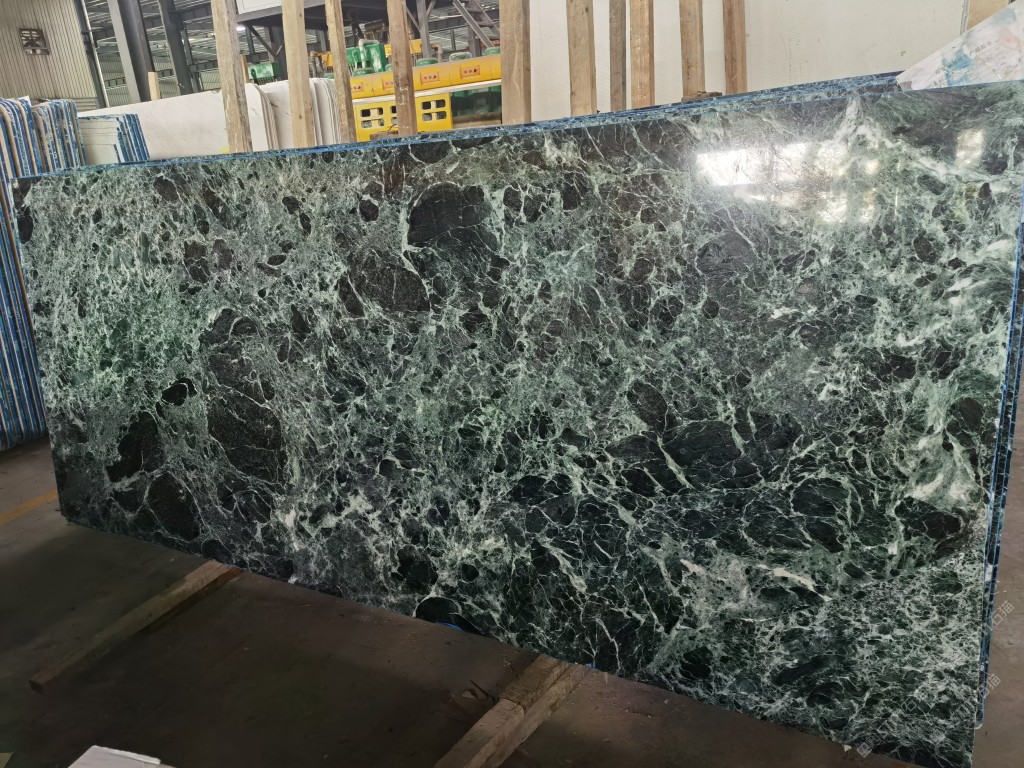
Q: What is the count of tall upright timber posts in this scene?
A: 10